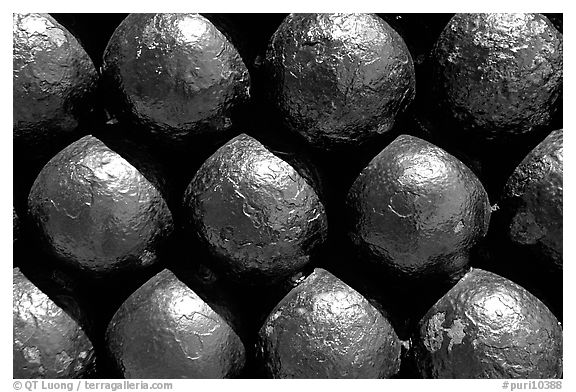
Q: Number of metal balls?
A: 12